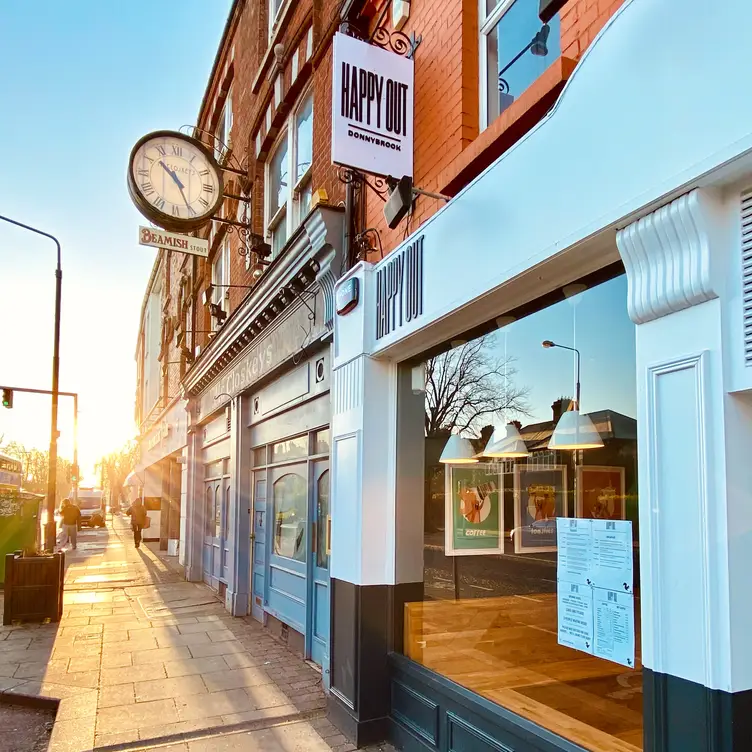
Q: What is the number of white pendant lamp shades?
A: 3